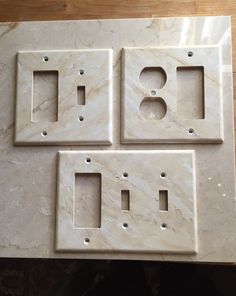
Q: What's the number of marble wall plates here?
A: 3